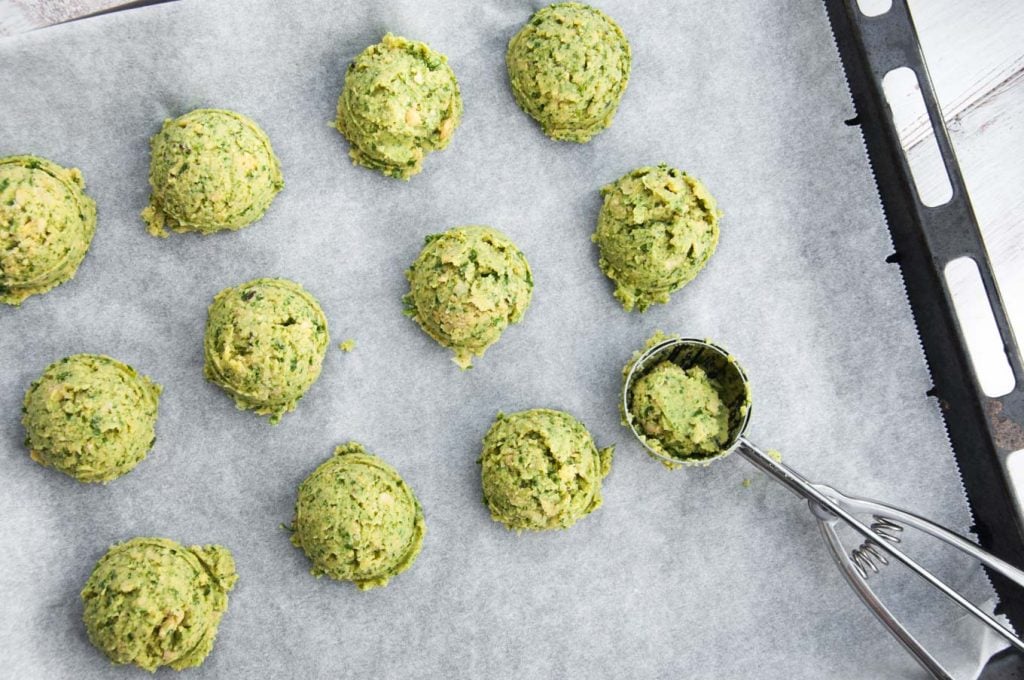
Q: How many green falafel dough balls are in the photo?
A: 11